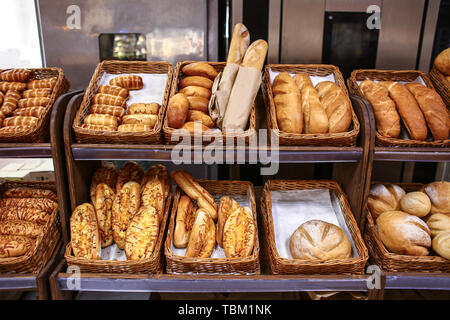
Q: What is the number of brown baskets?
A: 11